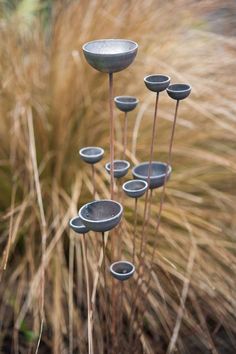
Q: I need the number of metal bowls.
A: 11